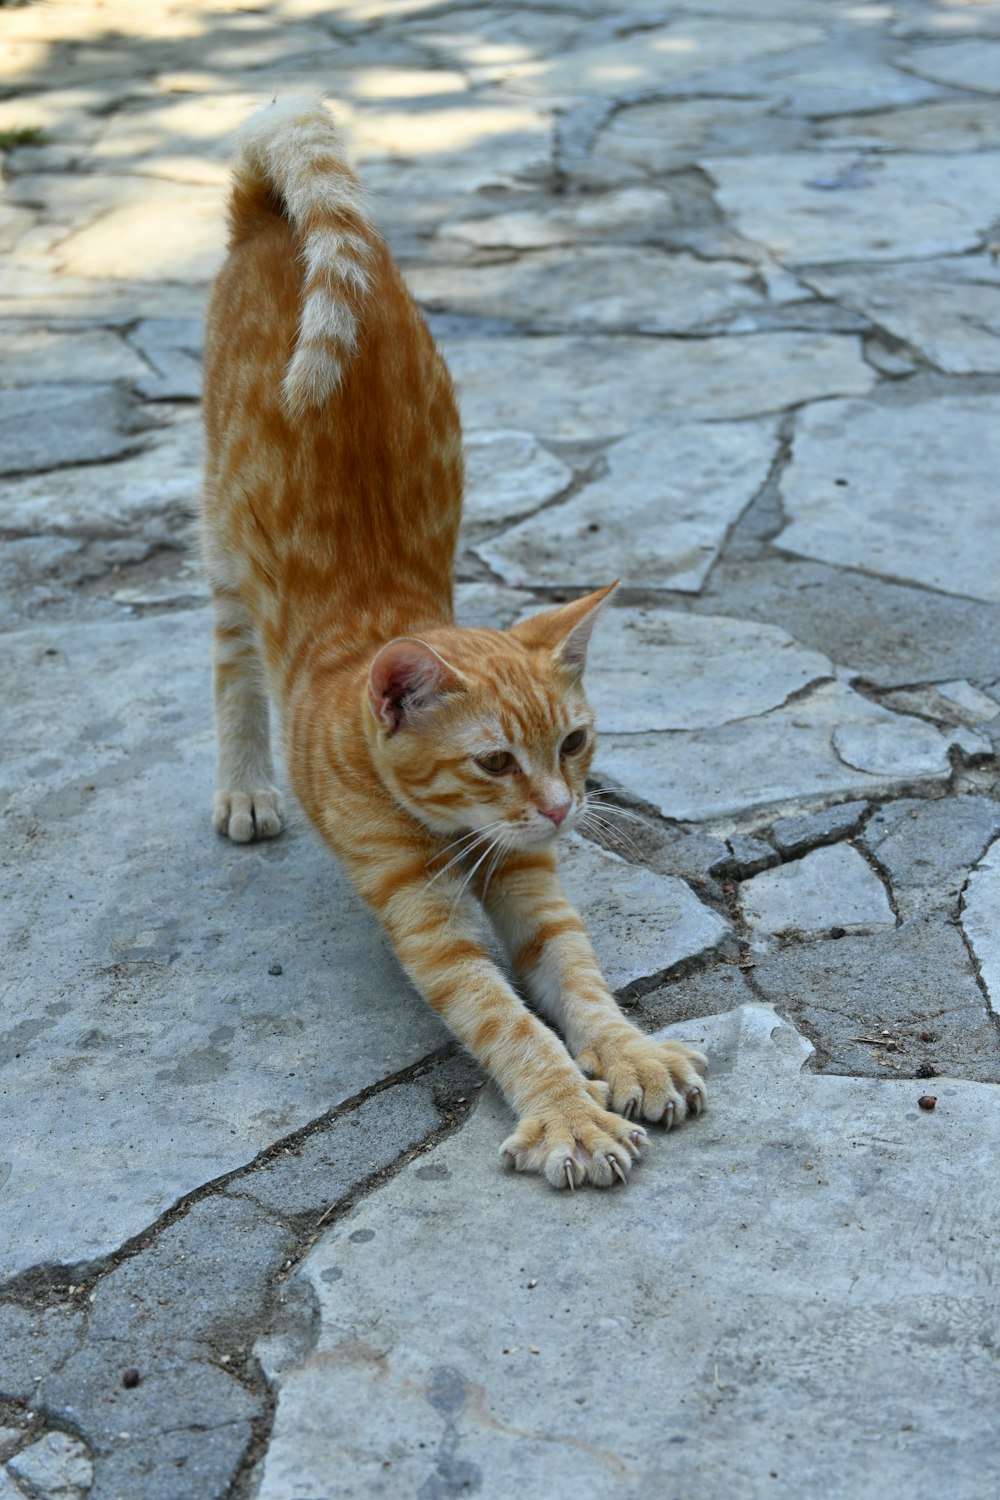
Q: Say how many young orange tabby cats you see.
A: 1